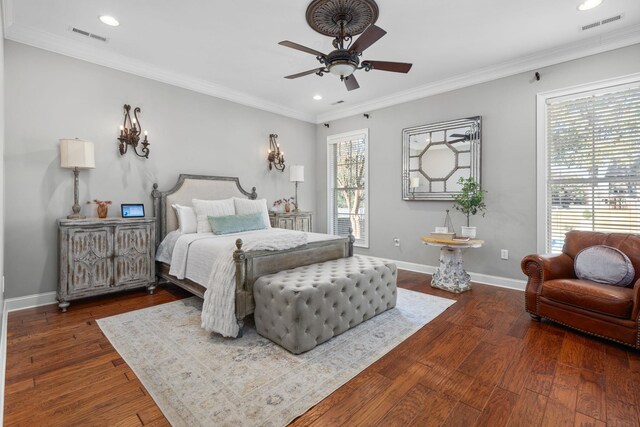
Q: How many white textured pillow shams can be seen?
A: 2